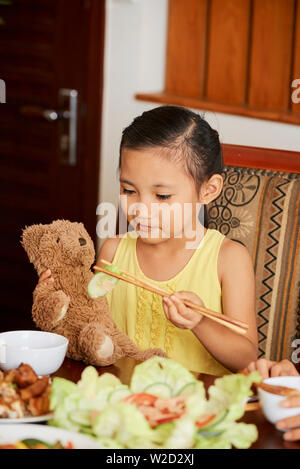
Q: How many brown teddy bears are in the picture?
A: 1